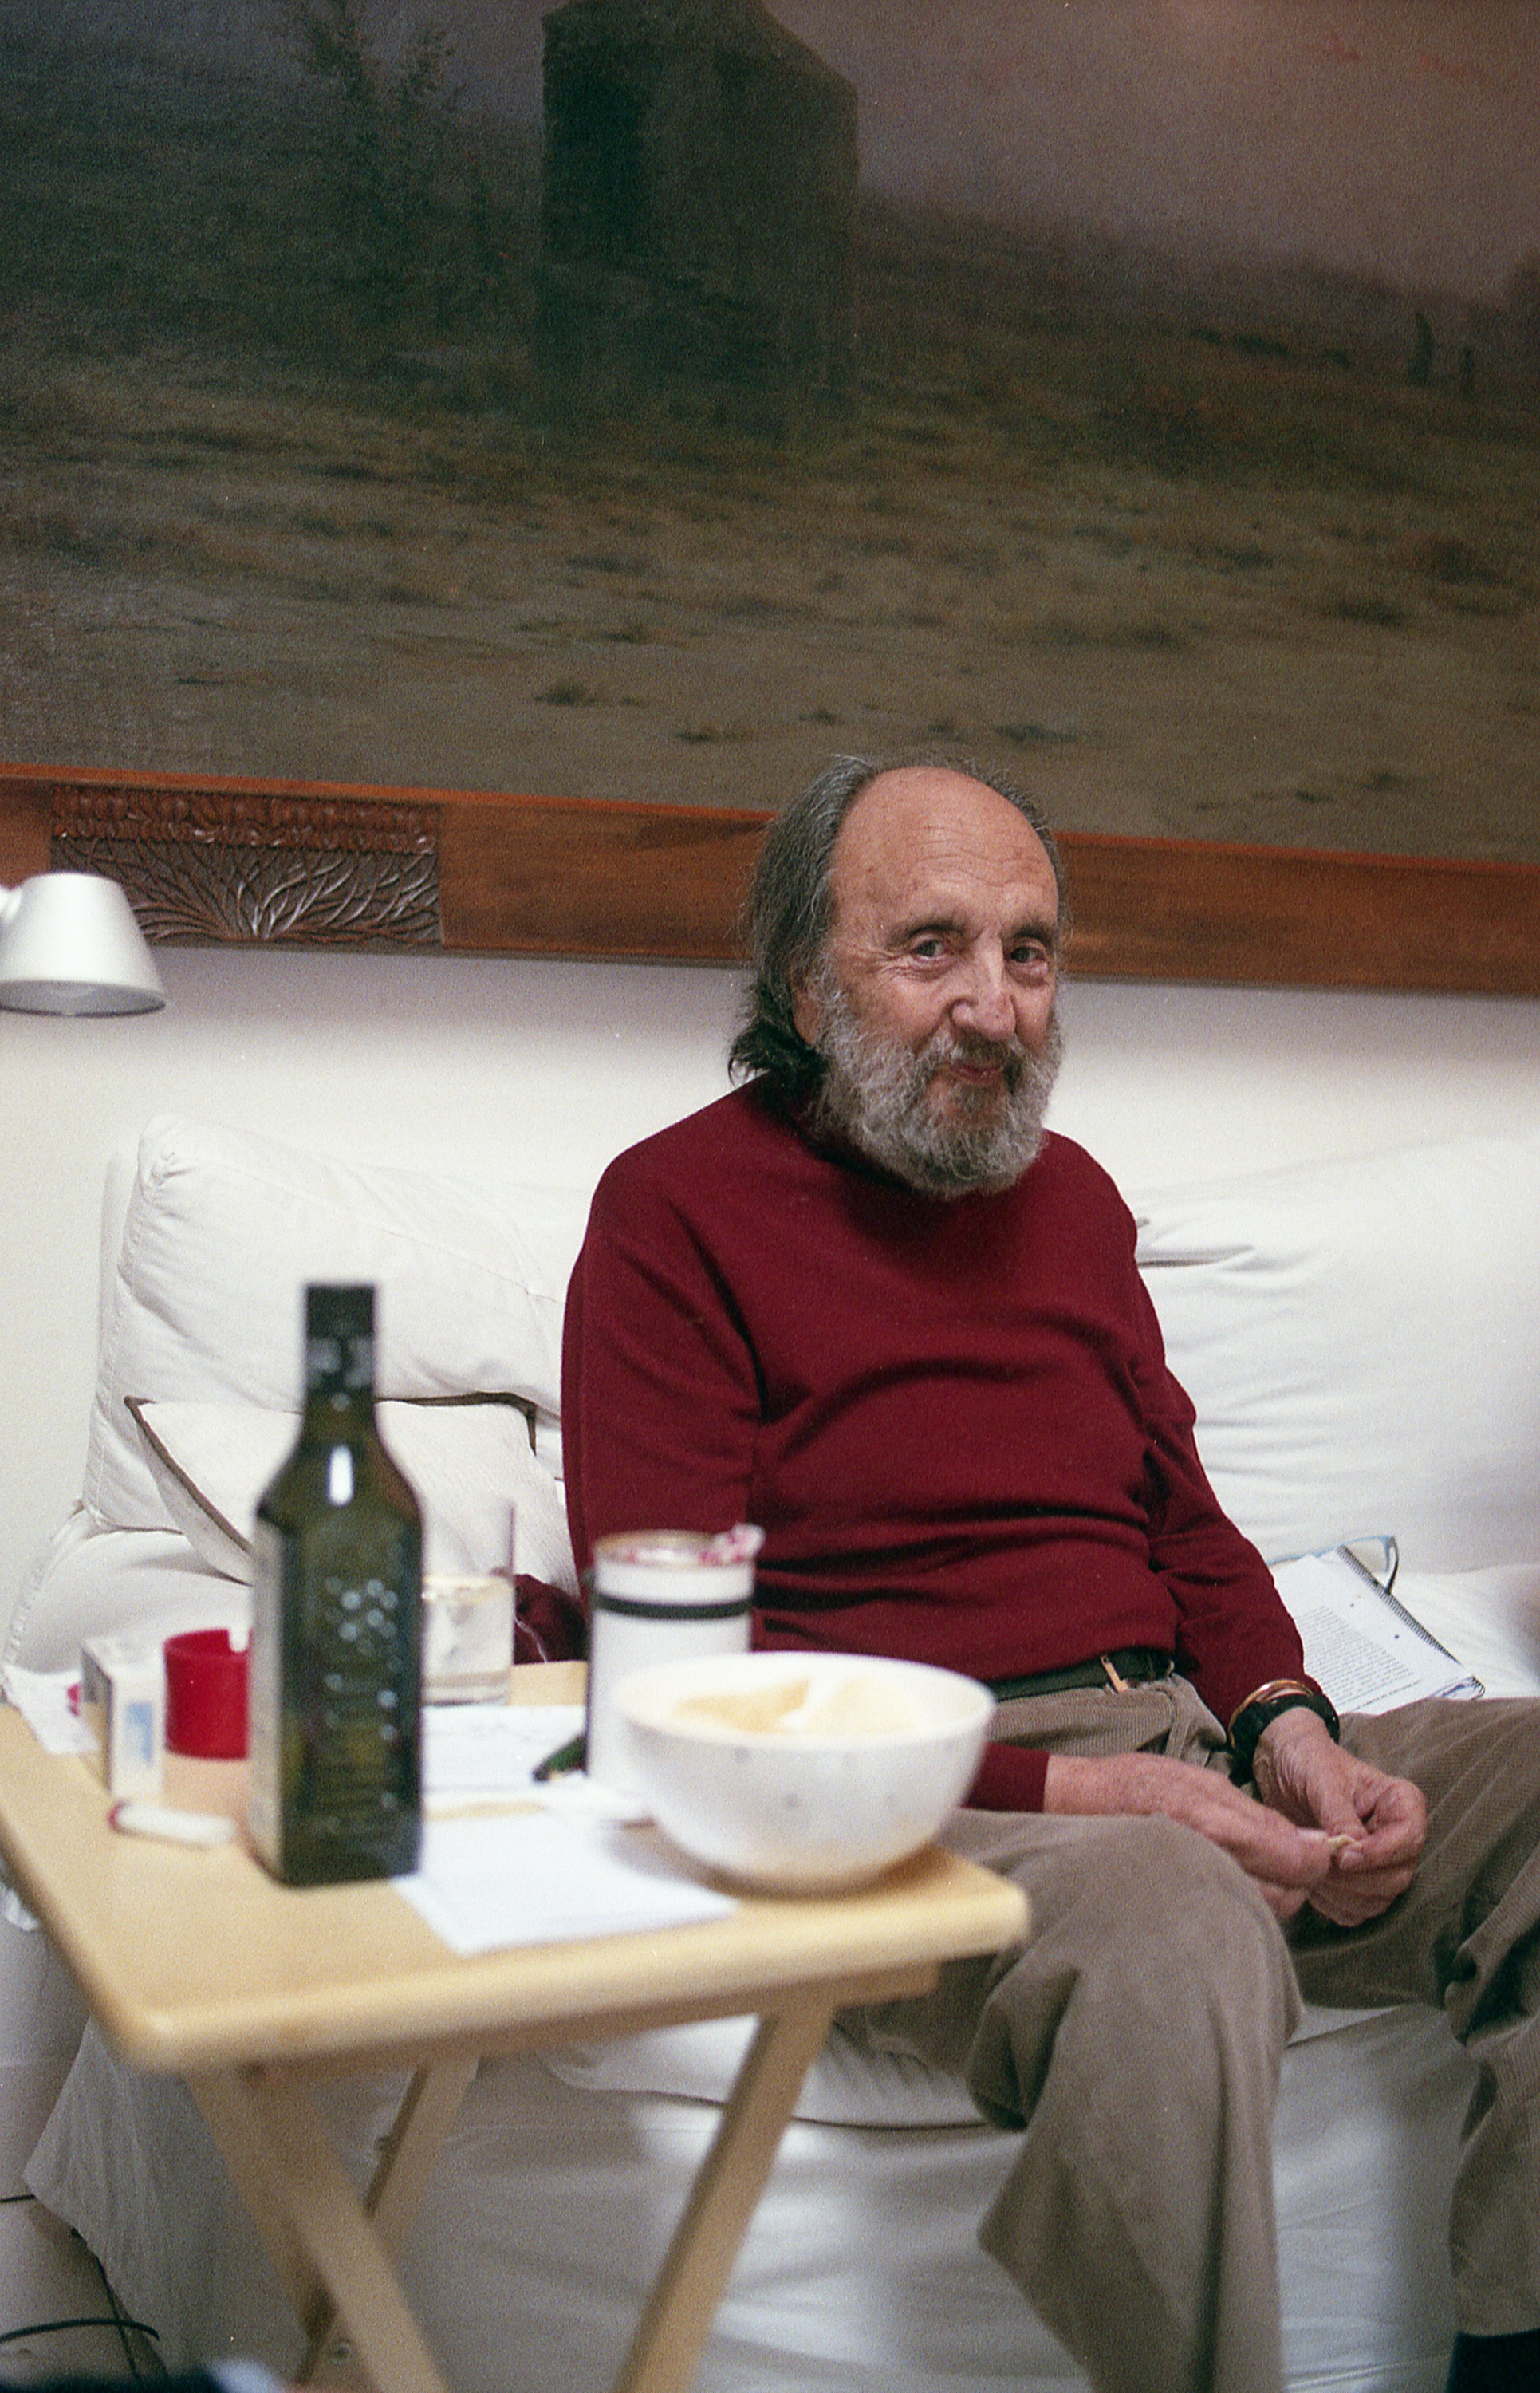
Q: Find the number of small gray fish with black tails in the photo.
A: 0